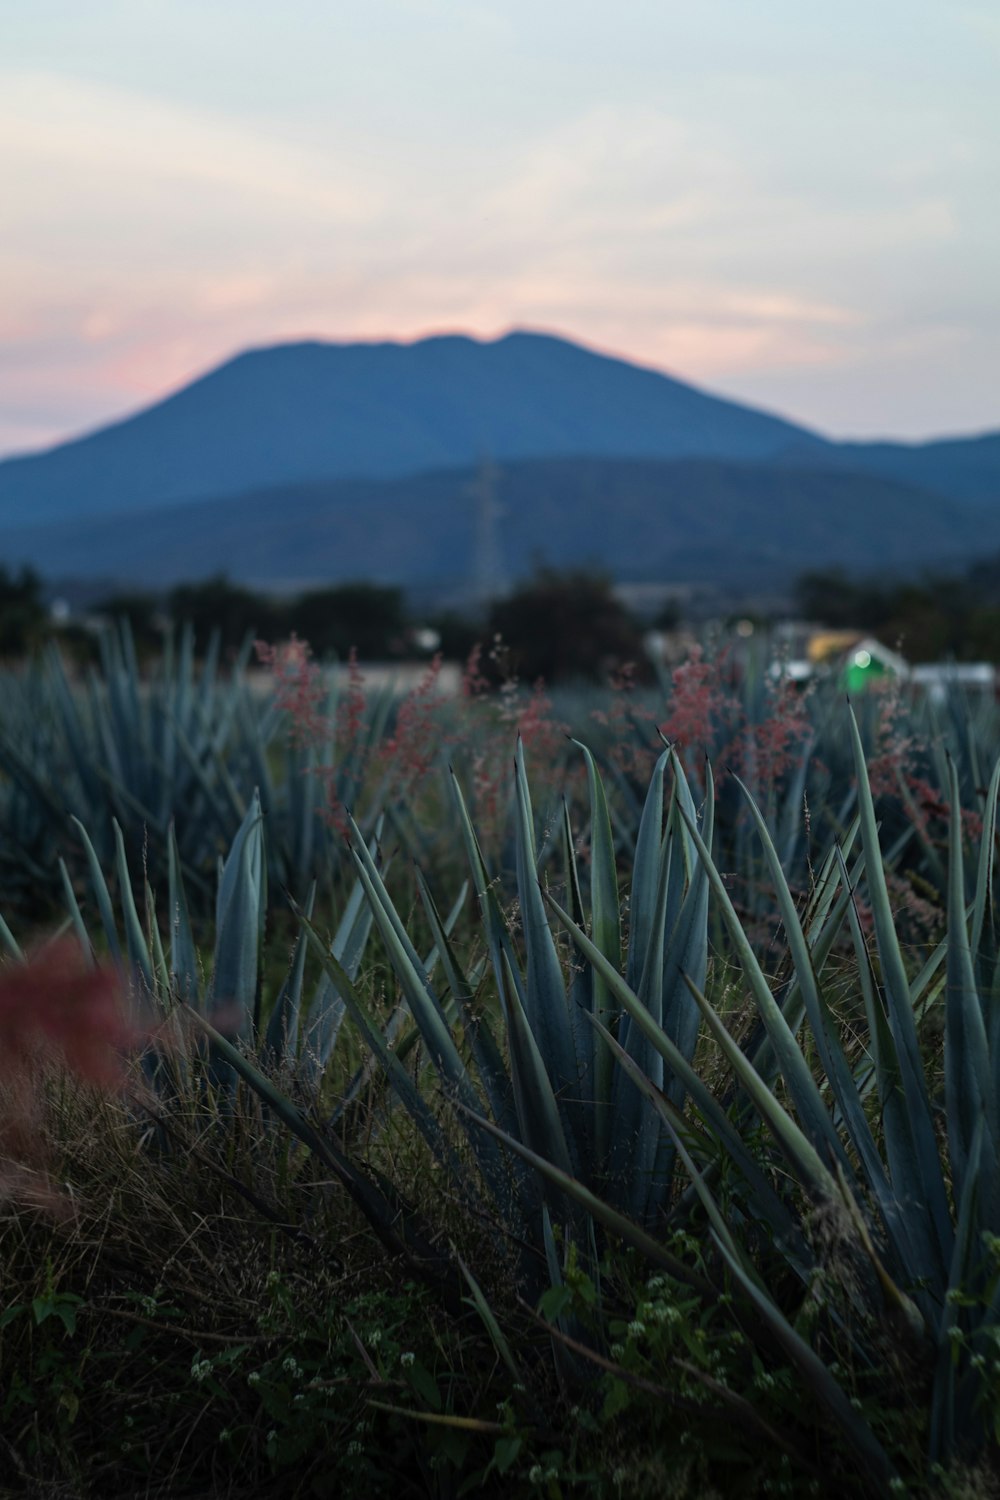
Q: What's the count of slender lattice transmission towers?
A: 1